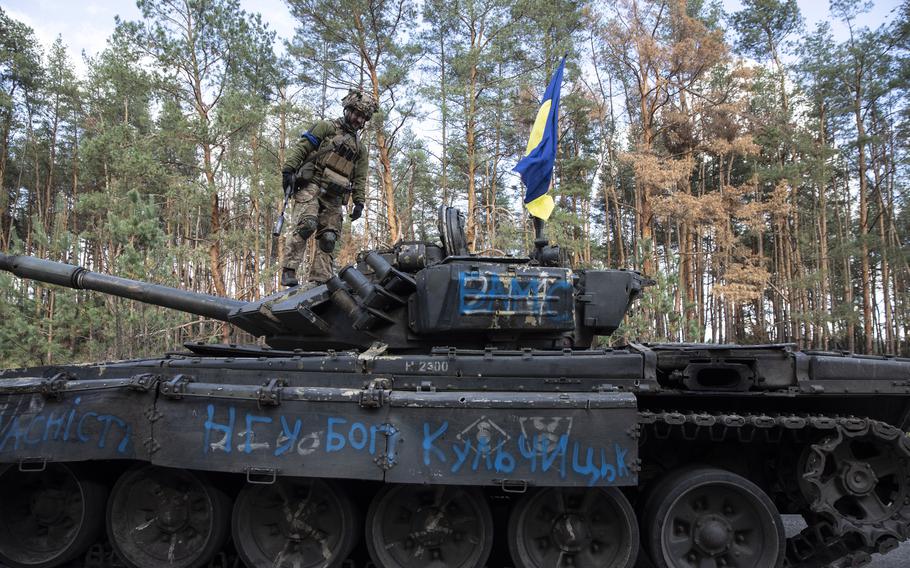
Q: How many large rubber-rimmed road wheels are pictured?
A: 6